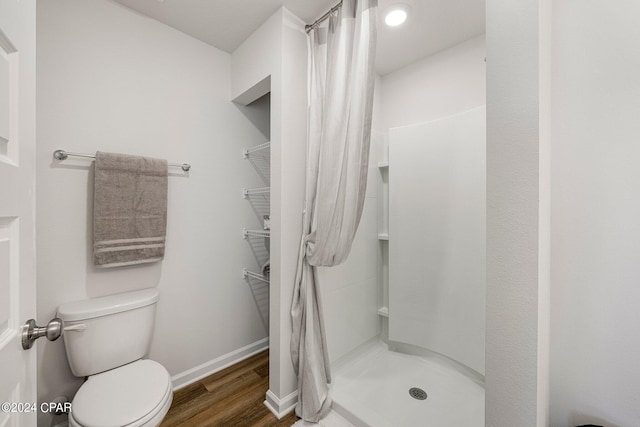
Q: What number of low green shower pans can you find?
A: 0